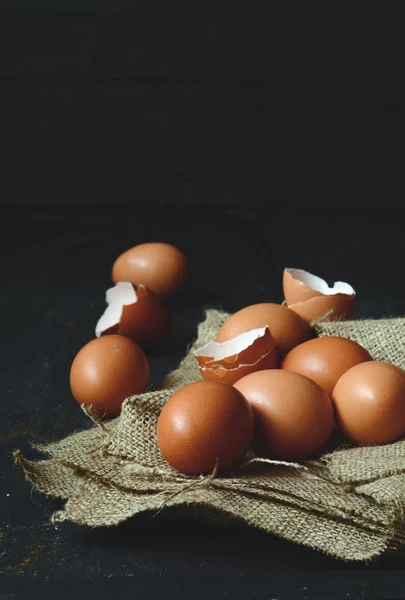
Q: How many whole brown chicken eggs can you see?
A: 7